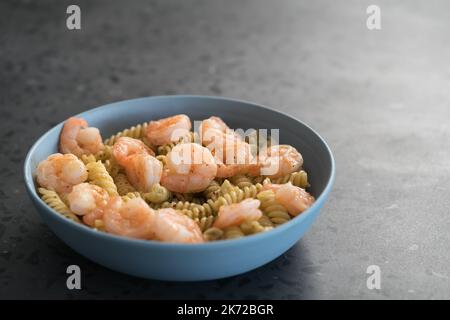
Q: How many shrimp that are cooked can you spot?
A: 12